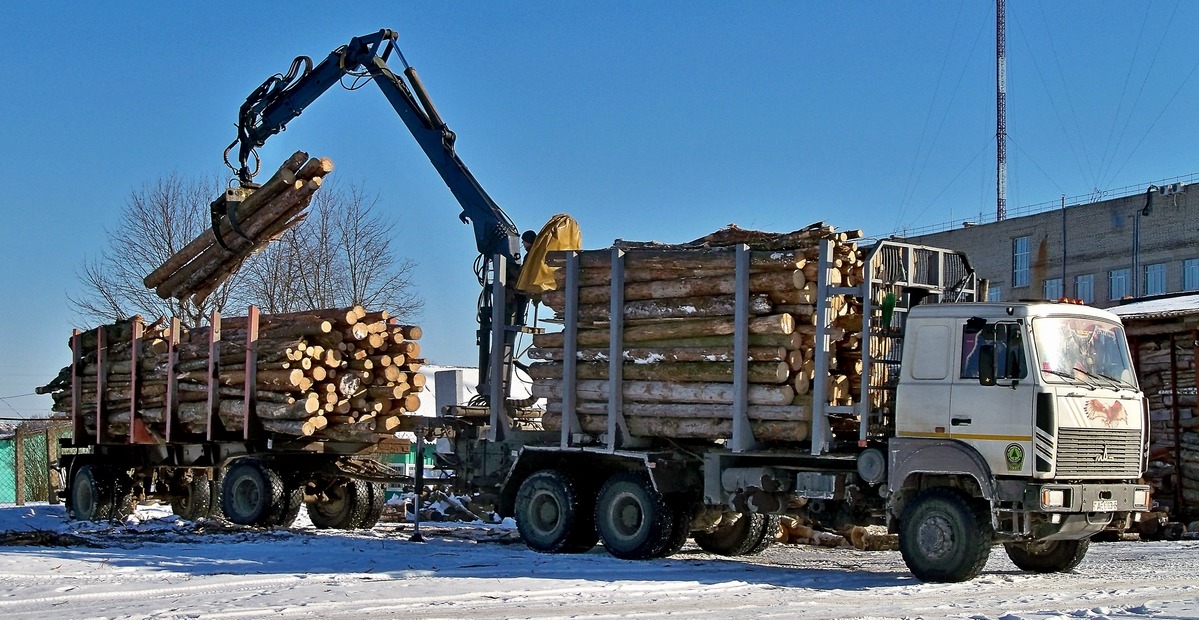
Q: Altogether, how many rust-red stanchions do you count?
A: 6